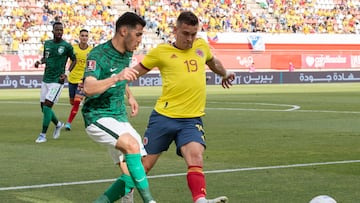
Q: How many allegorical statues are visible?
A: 0